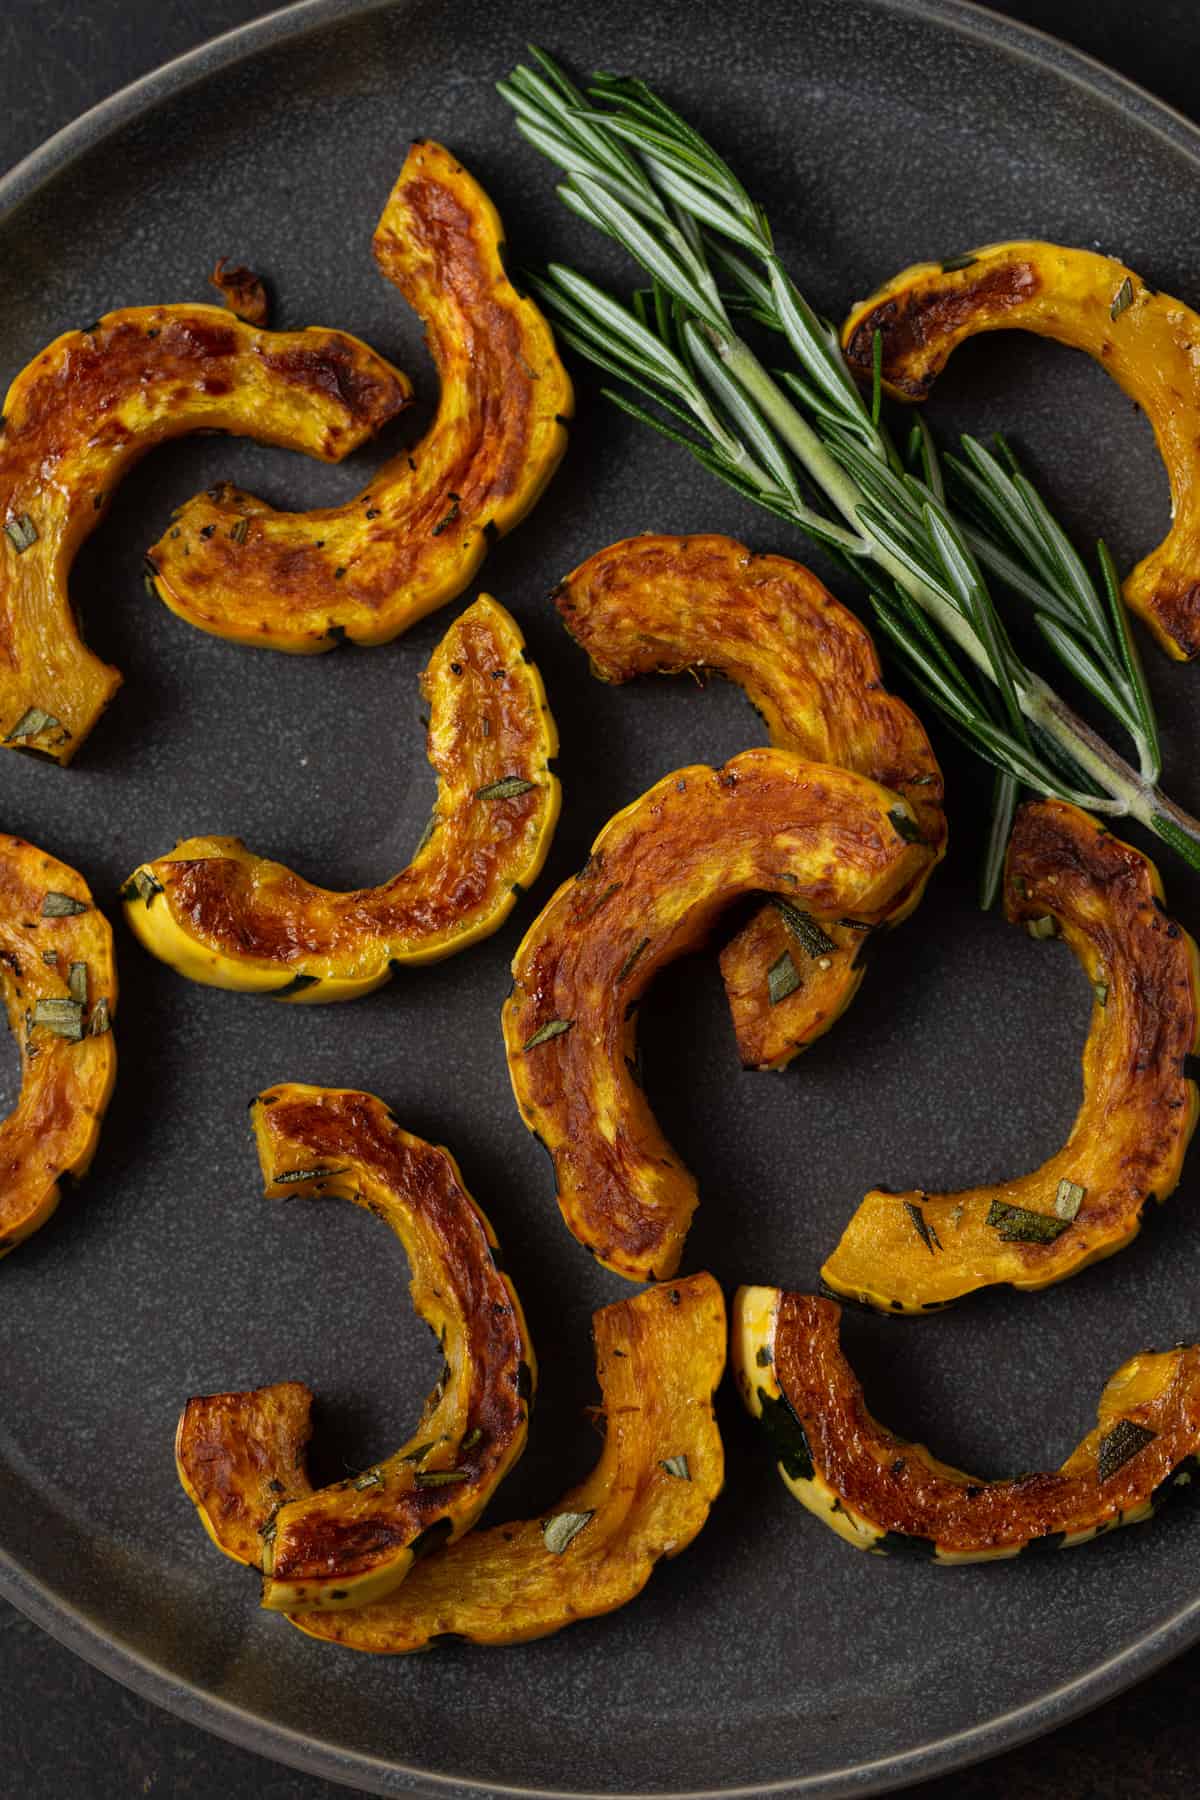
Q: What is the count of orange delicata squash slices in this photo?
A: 11